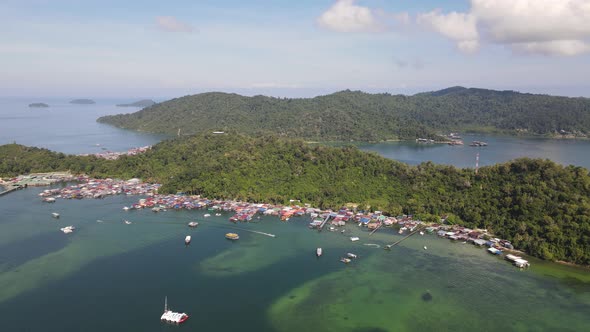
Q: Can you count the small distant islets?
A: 3